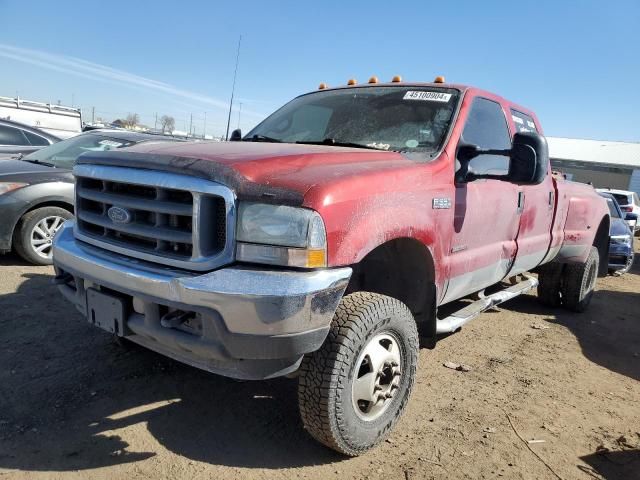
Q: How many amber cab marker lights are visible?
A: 5